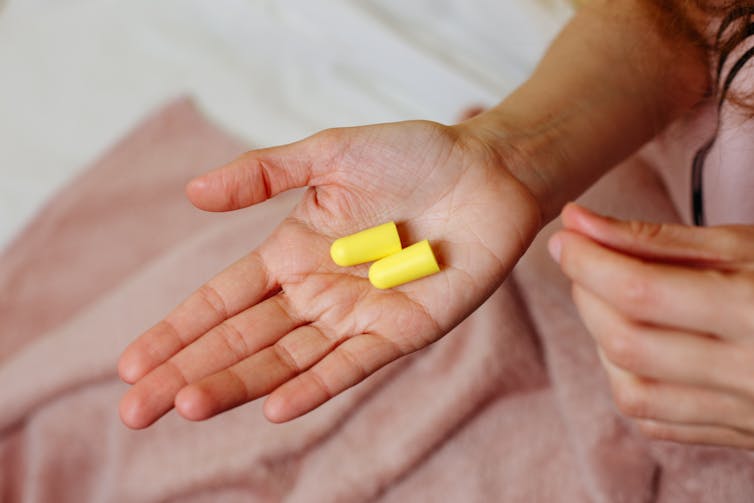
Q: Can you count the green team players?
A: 0